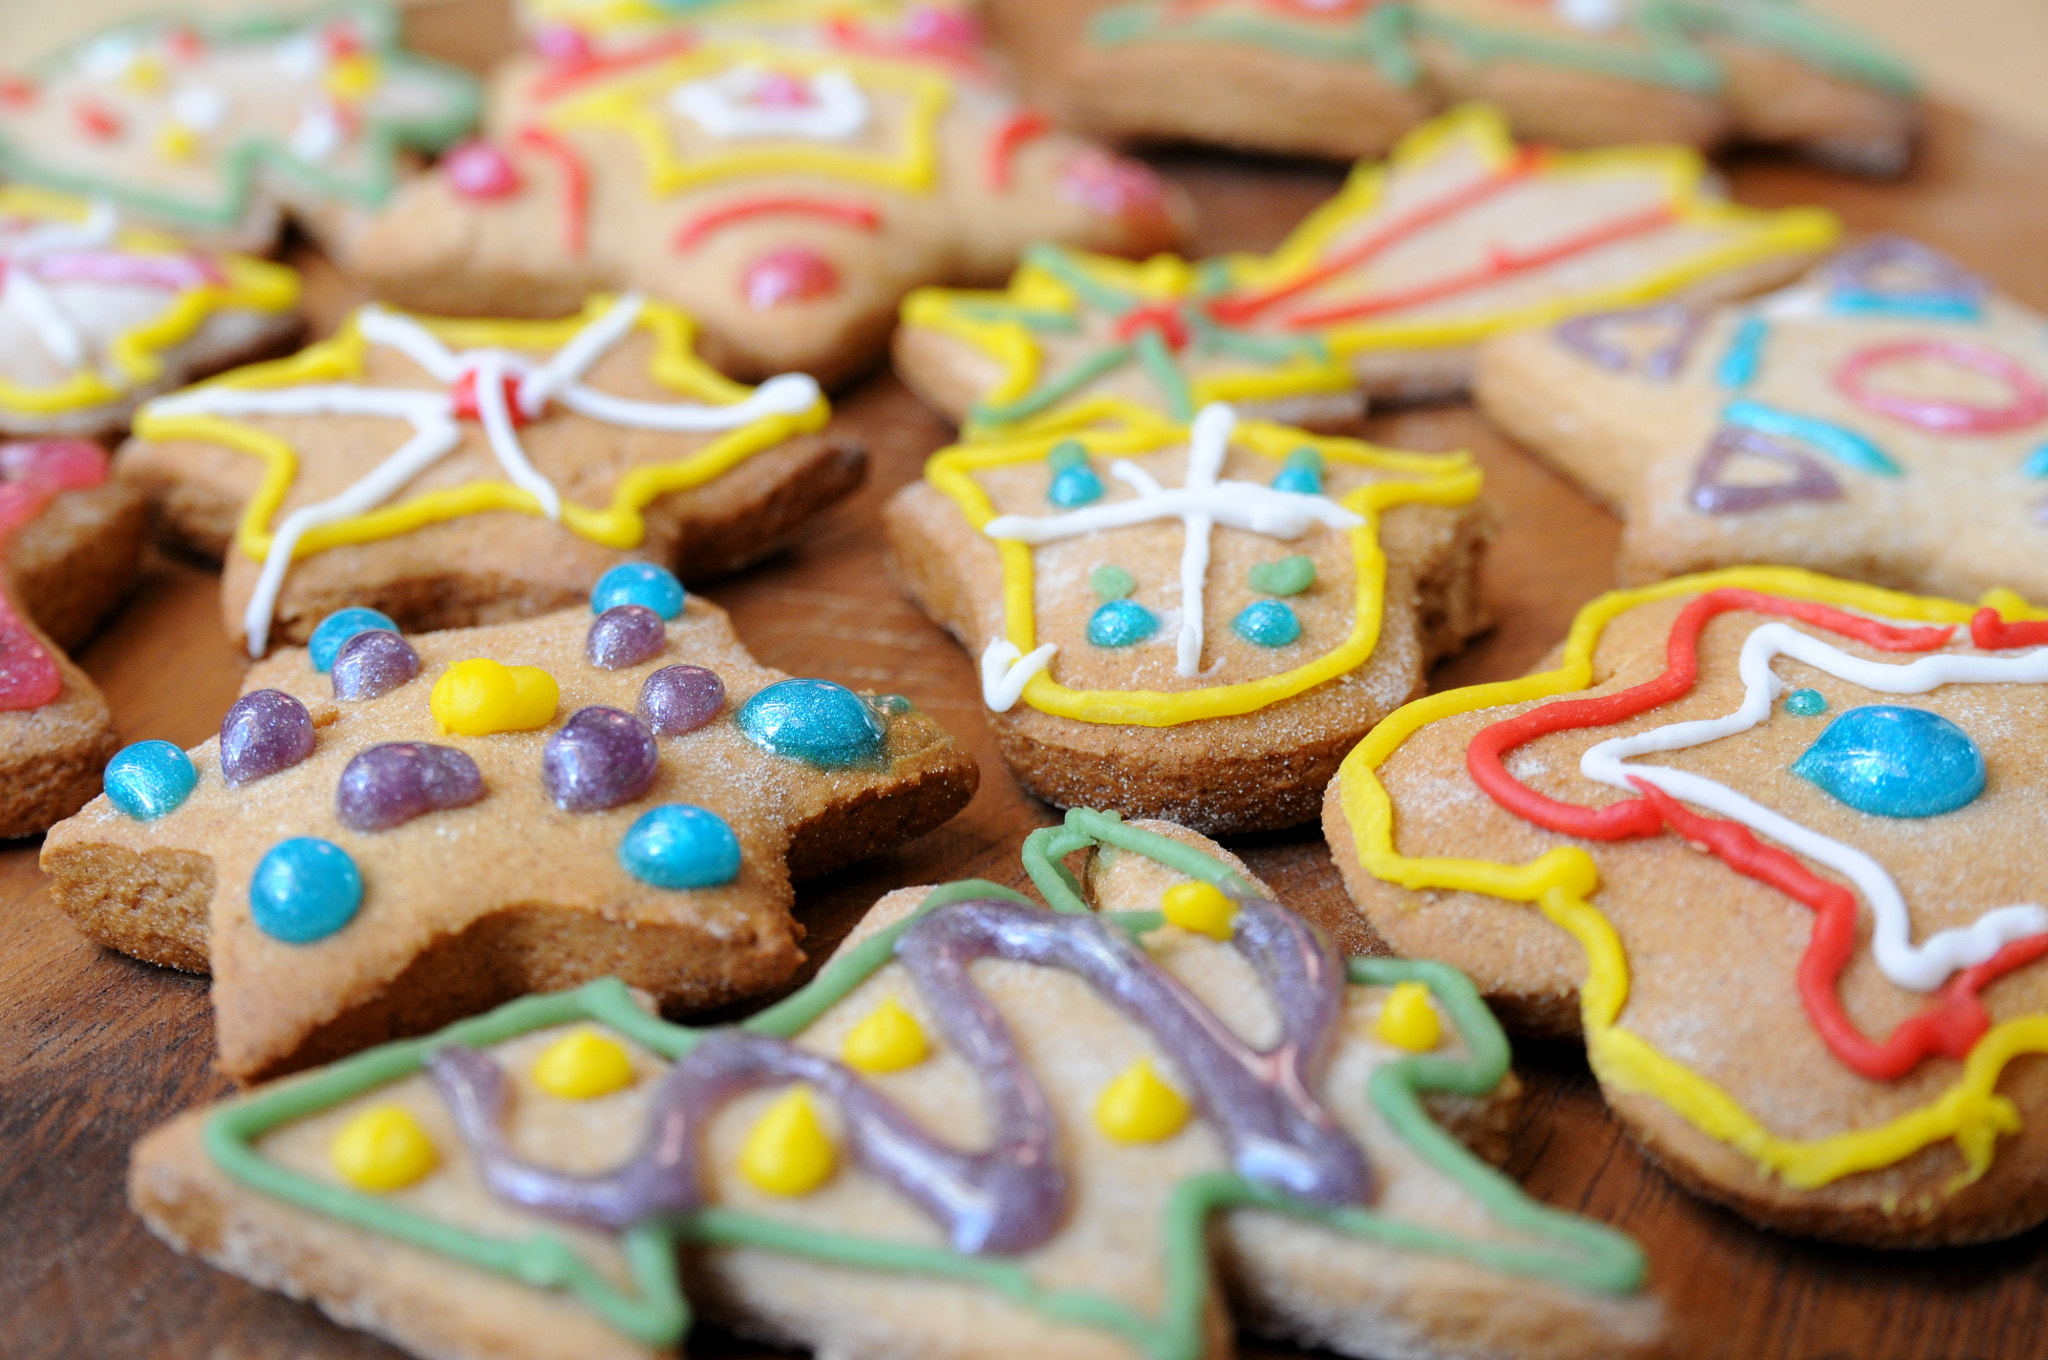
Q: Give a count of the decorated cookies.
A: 13